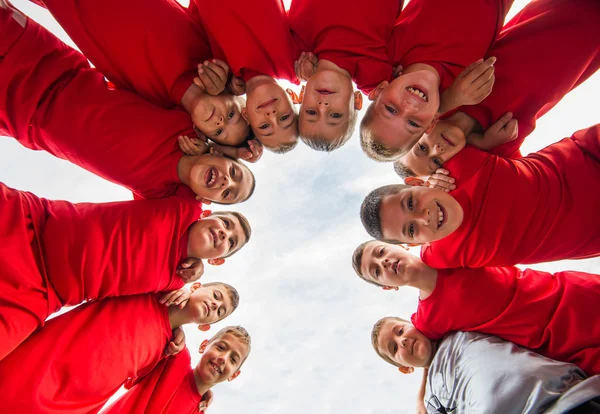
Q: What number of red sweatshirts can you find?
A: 11